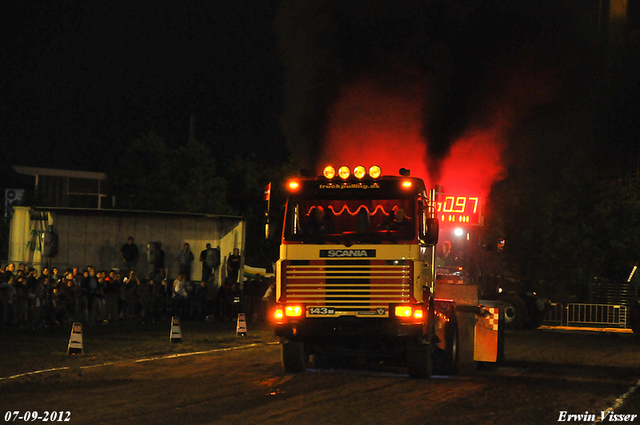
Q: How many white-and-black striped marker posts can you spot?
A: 3